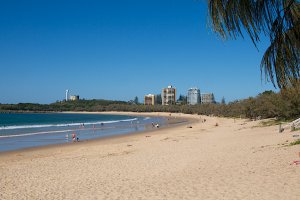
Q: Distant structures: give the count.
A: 6